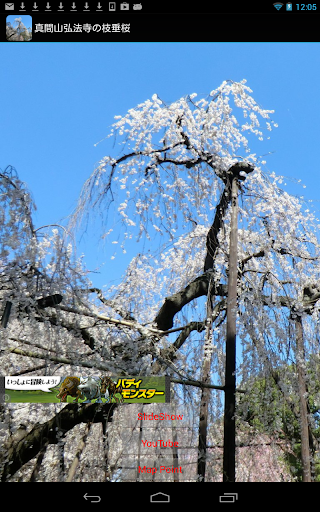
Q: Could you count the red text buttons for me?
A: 3